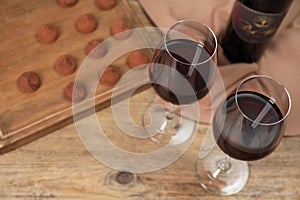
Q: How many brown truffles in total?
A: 11